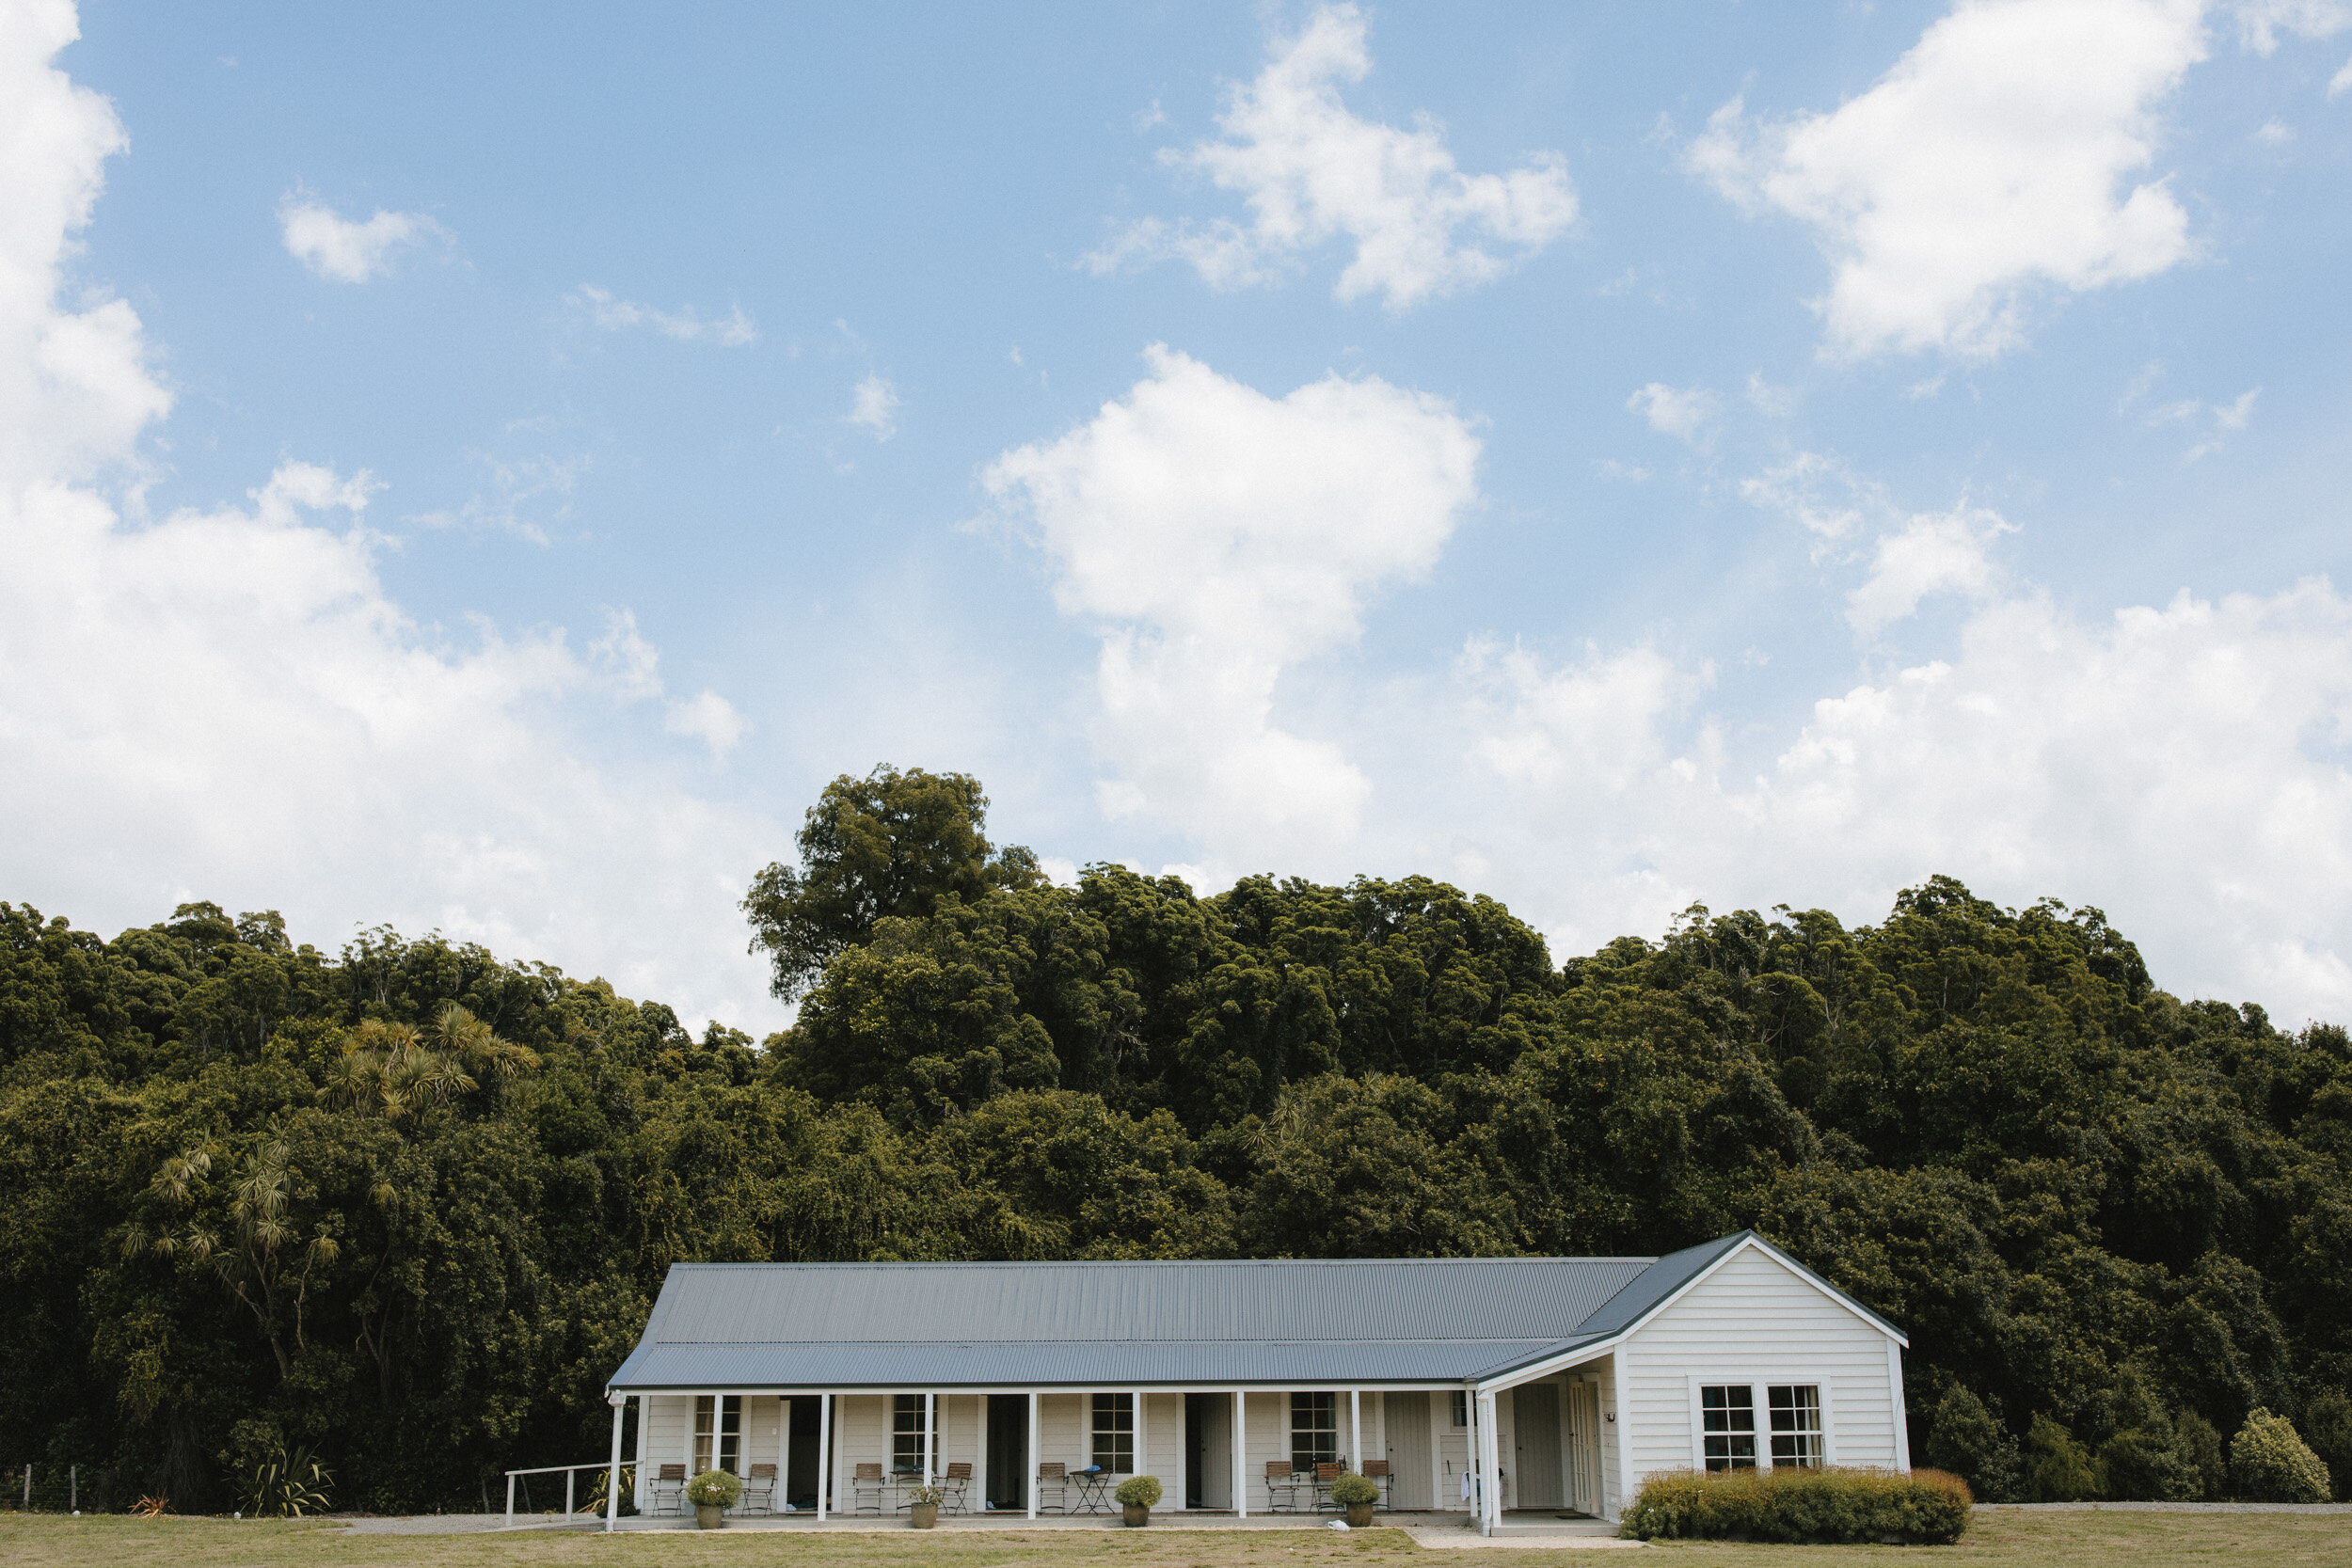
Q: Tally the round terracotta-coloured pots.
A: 4